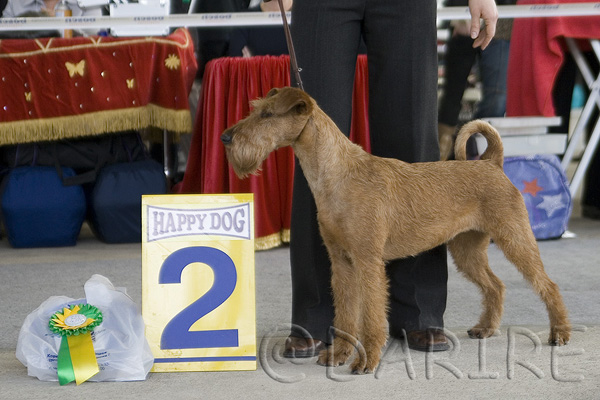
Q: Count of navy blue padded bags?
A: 2